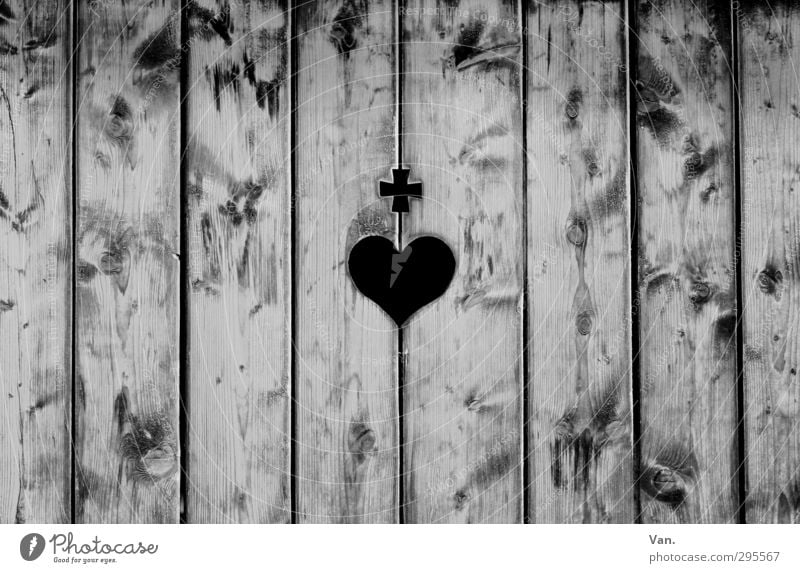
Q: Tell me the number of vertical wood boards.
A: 8